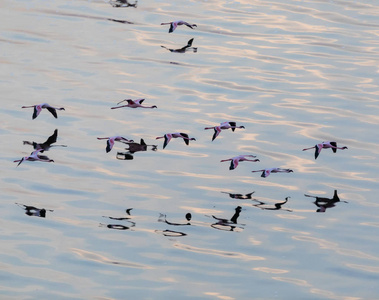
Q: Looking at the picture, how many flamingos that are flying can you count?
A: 10